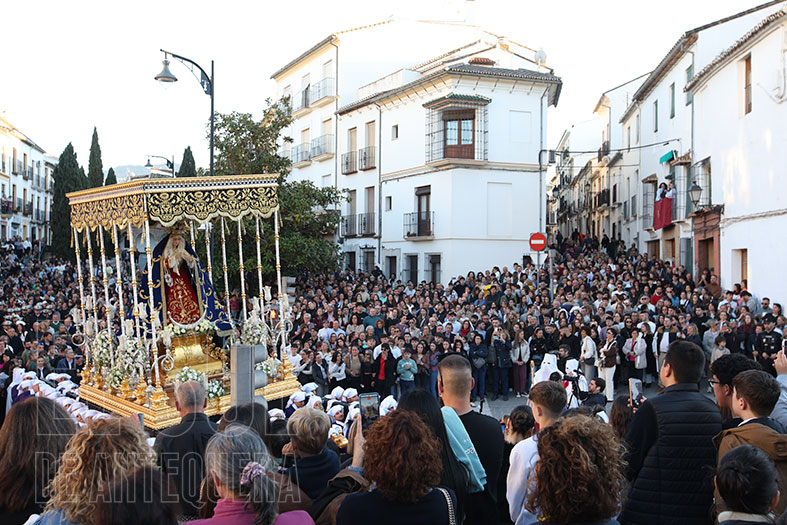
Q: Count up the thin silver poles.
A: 12